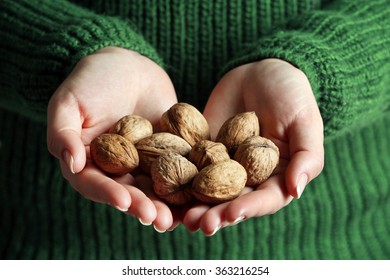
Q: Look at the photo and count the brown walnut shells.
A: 9